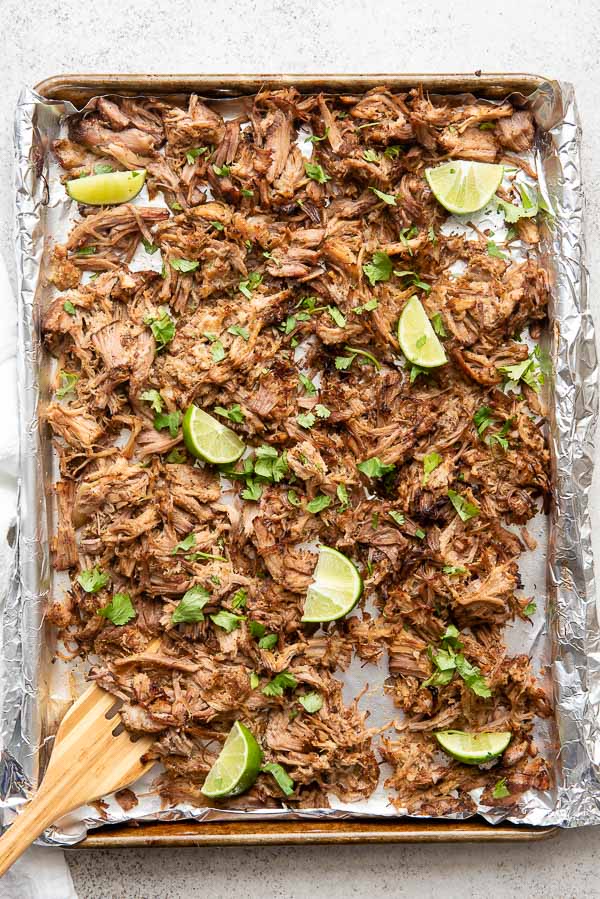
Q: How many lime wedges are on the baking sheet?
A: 7